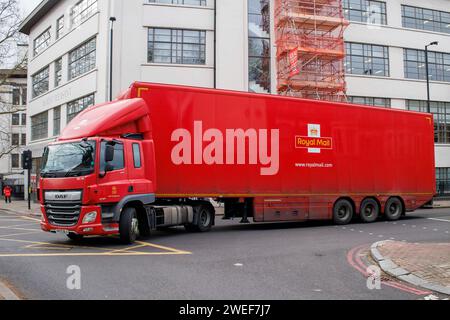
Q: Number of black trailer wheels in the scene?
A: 3